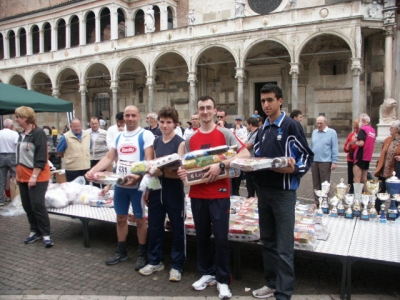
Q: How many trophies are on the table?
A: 11